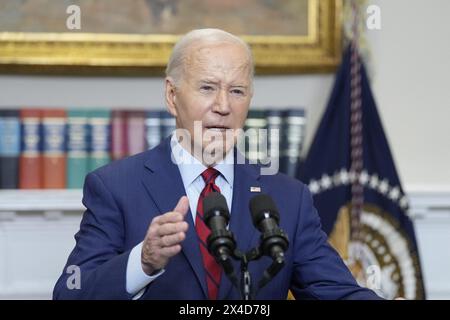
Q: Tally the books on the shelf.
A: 12